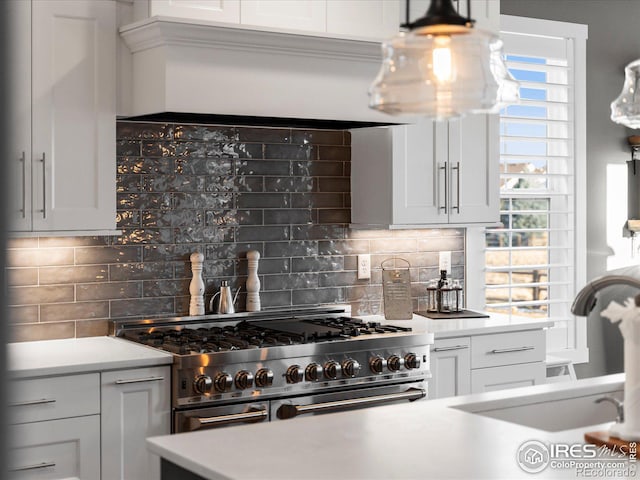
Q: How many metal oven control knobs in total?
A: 11